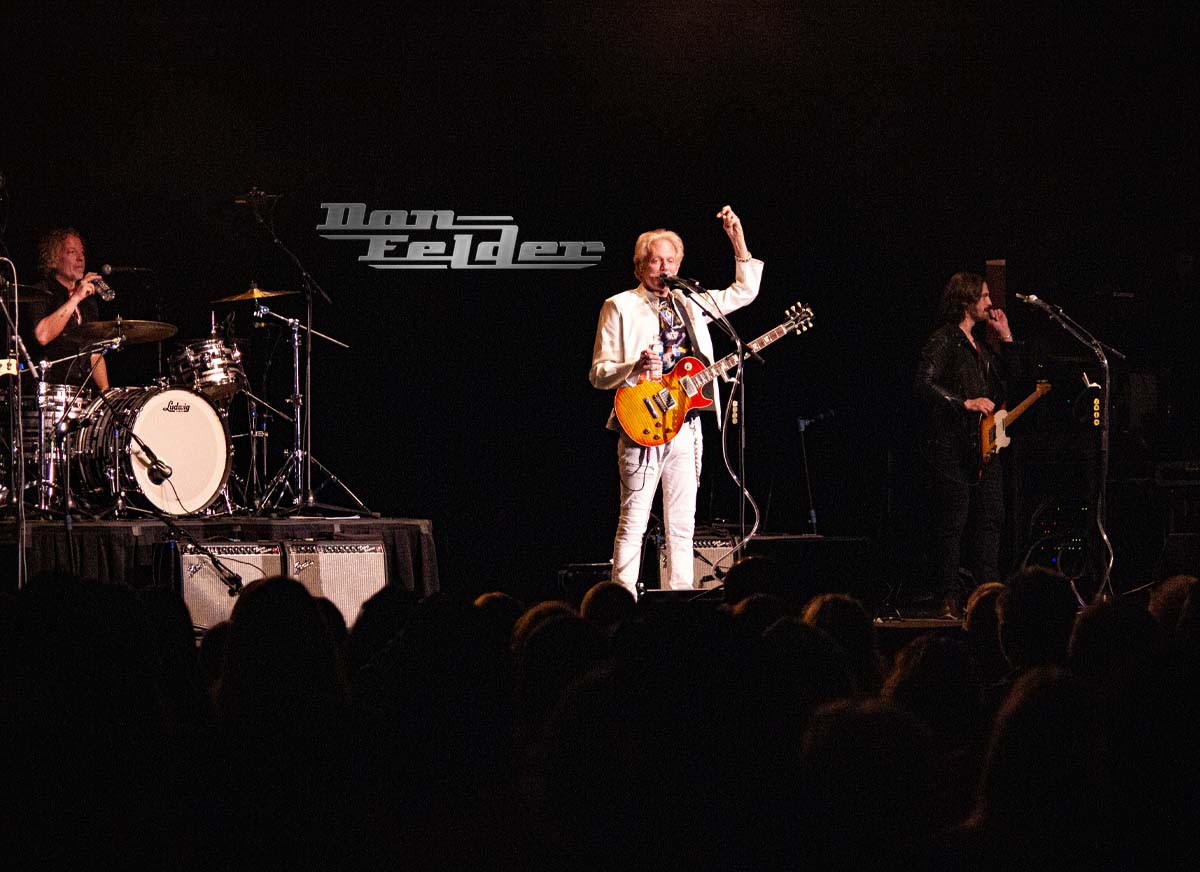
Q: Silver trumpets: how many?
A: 0